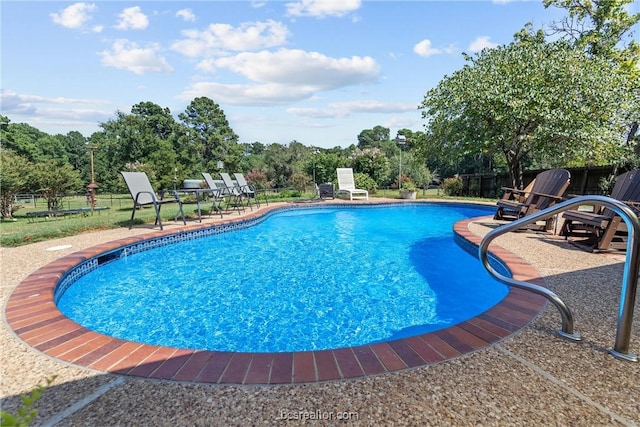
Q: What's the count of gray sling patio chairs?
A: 4